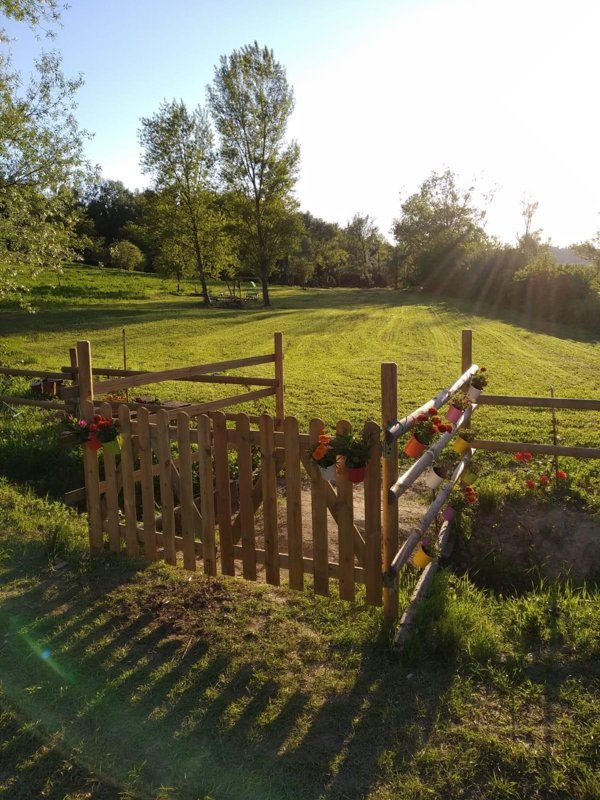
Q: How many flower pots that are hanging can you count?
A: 12